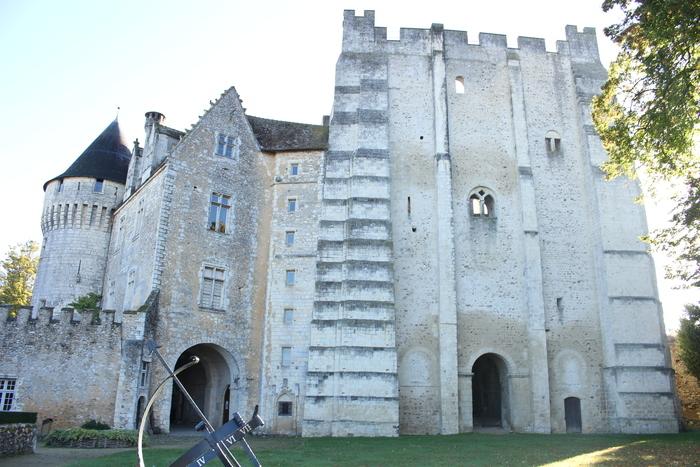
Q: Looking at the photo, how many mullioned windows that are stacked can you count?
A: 3